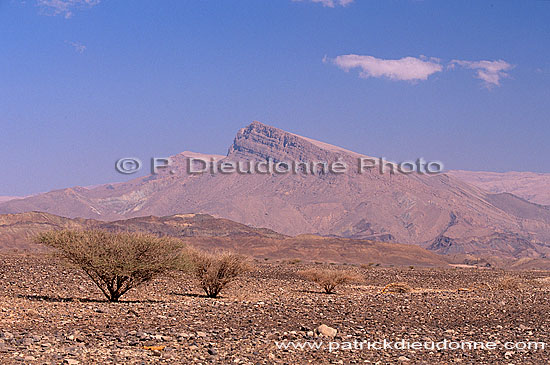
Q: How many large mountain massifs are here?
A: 1